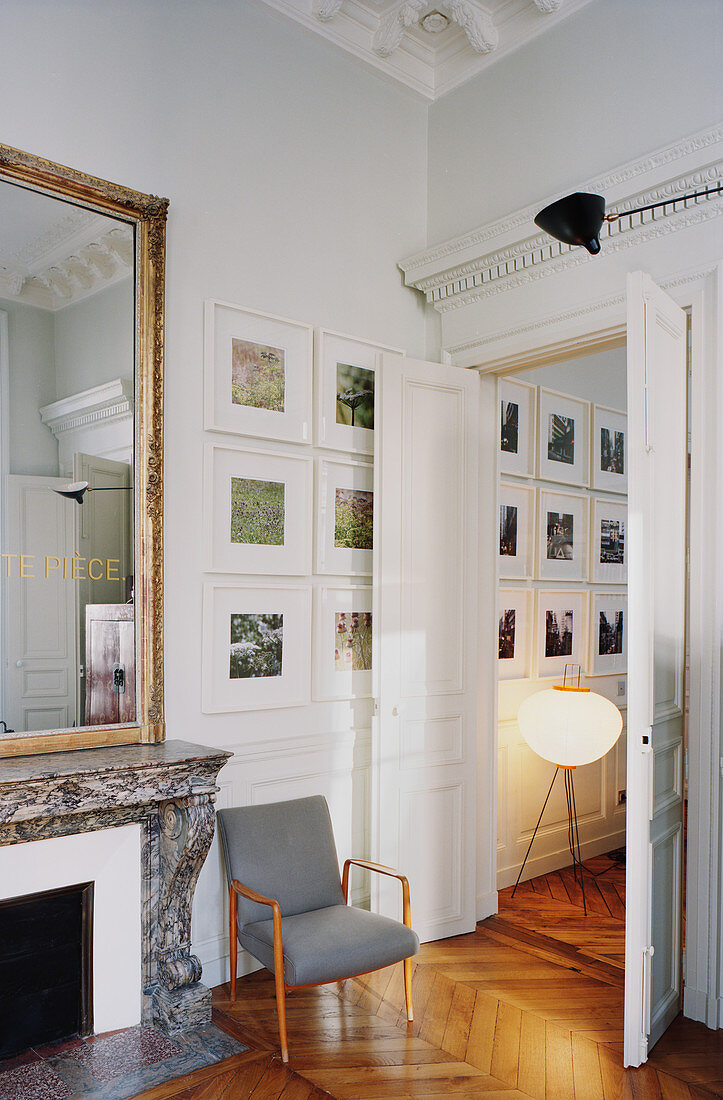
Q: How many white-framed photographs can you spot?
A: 15